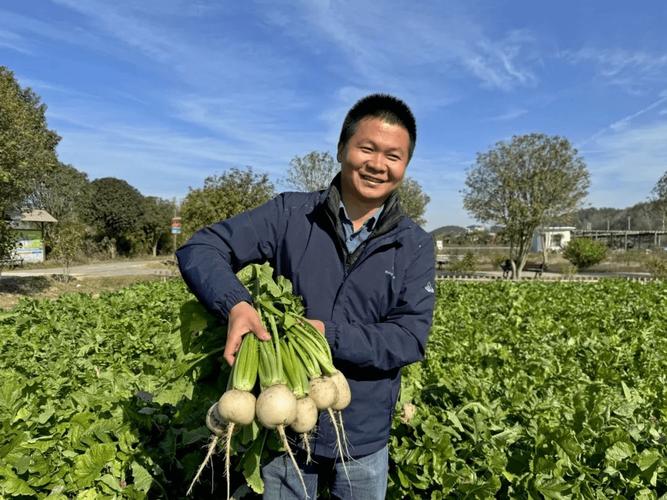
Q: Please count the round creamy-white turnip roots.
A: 6